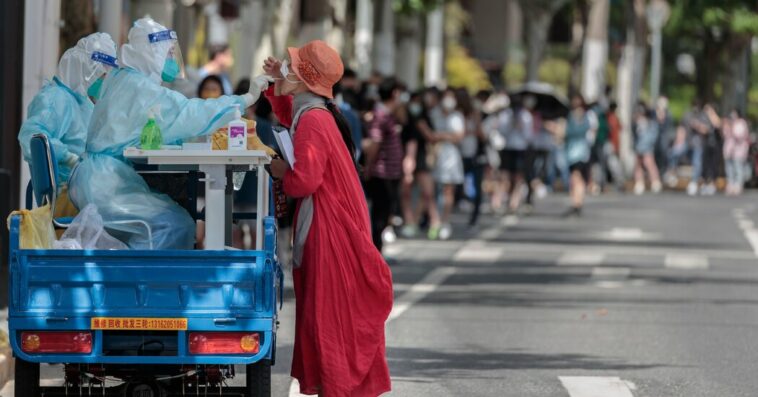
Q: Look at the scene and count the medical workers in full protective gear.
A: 2